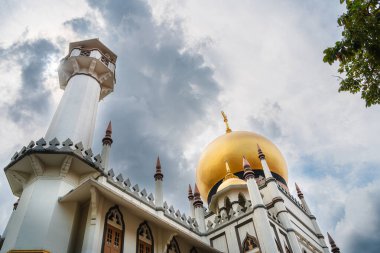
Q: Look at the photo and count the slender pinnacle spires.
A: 8